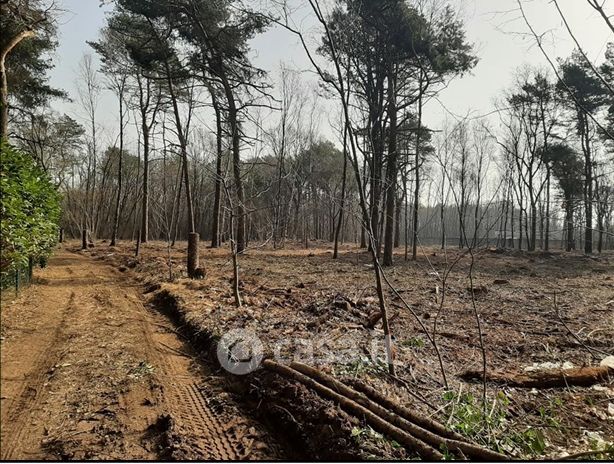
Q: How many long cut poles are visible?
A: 3